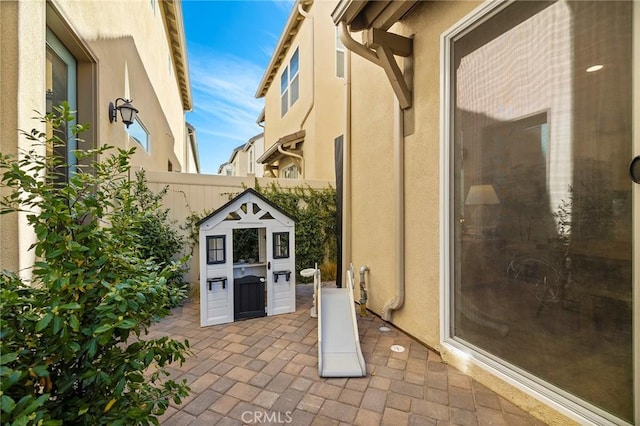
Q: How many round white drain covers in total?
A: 2